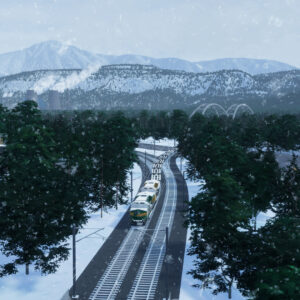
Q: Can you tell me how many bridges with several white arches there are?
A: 1